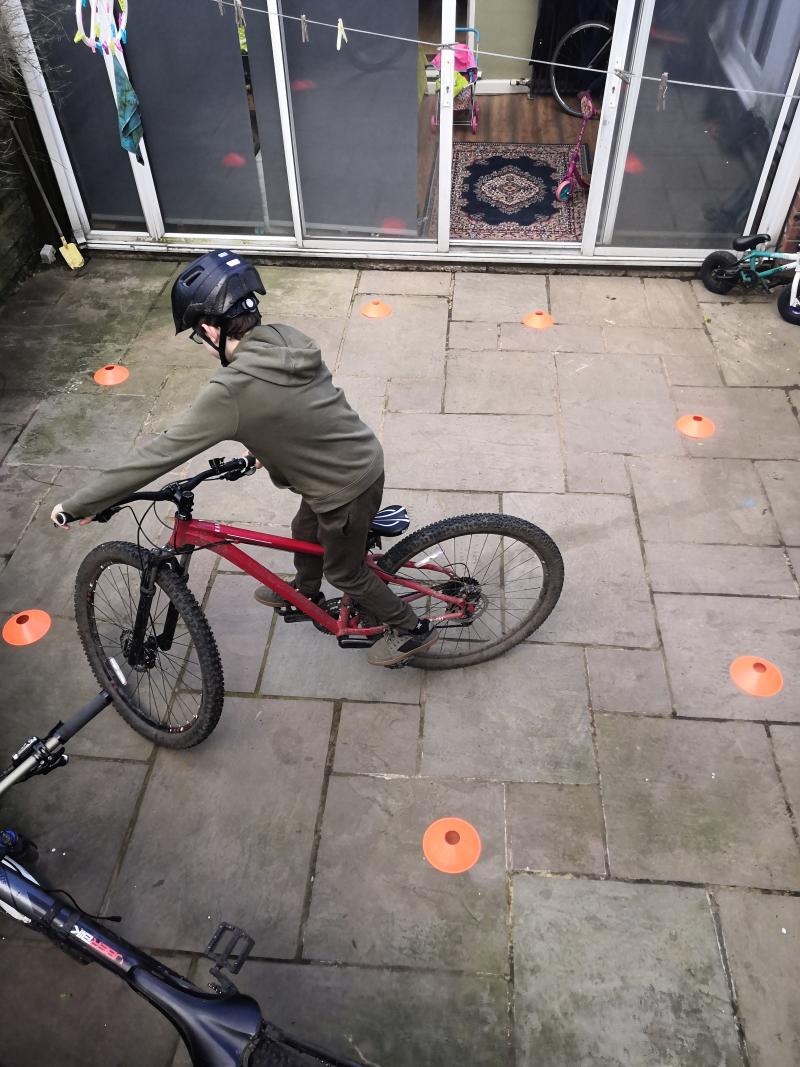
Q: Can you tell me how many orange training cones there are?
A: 7